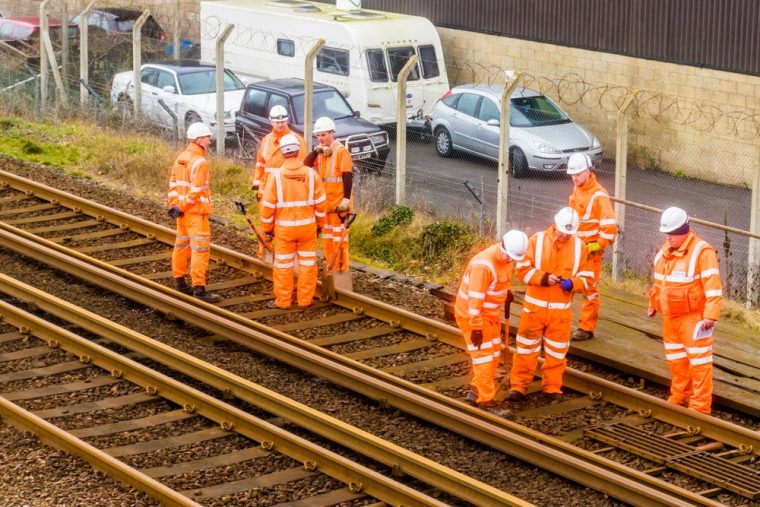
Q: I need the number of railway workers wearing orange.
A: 8